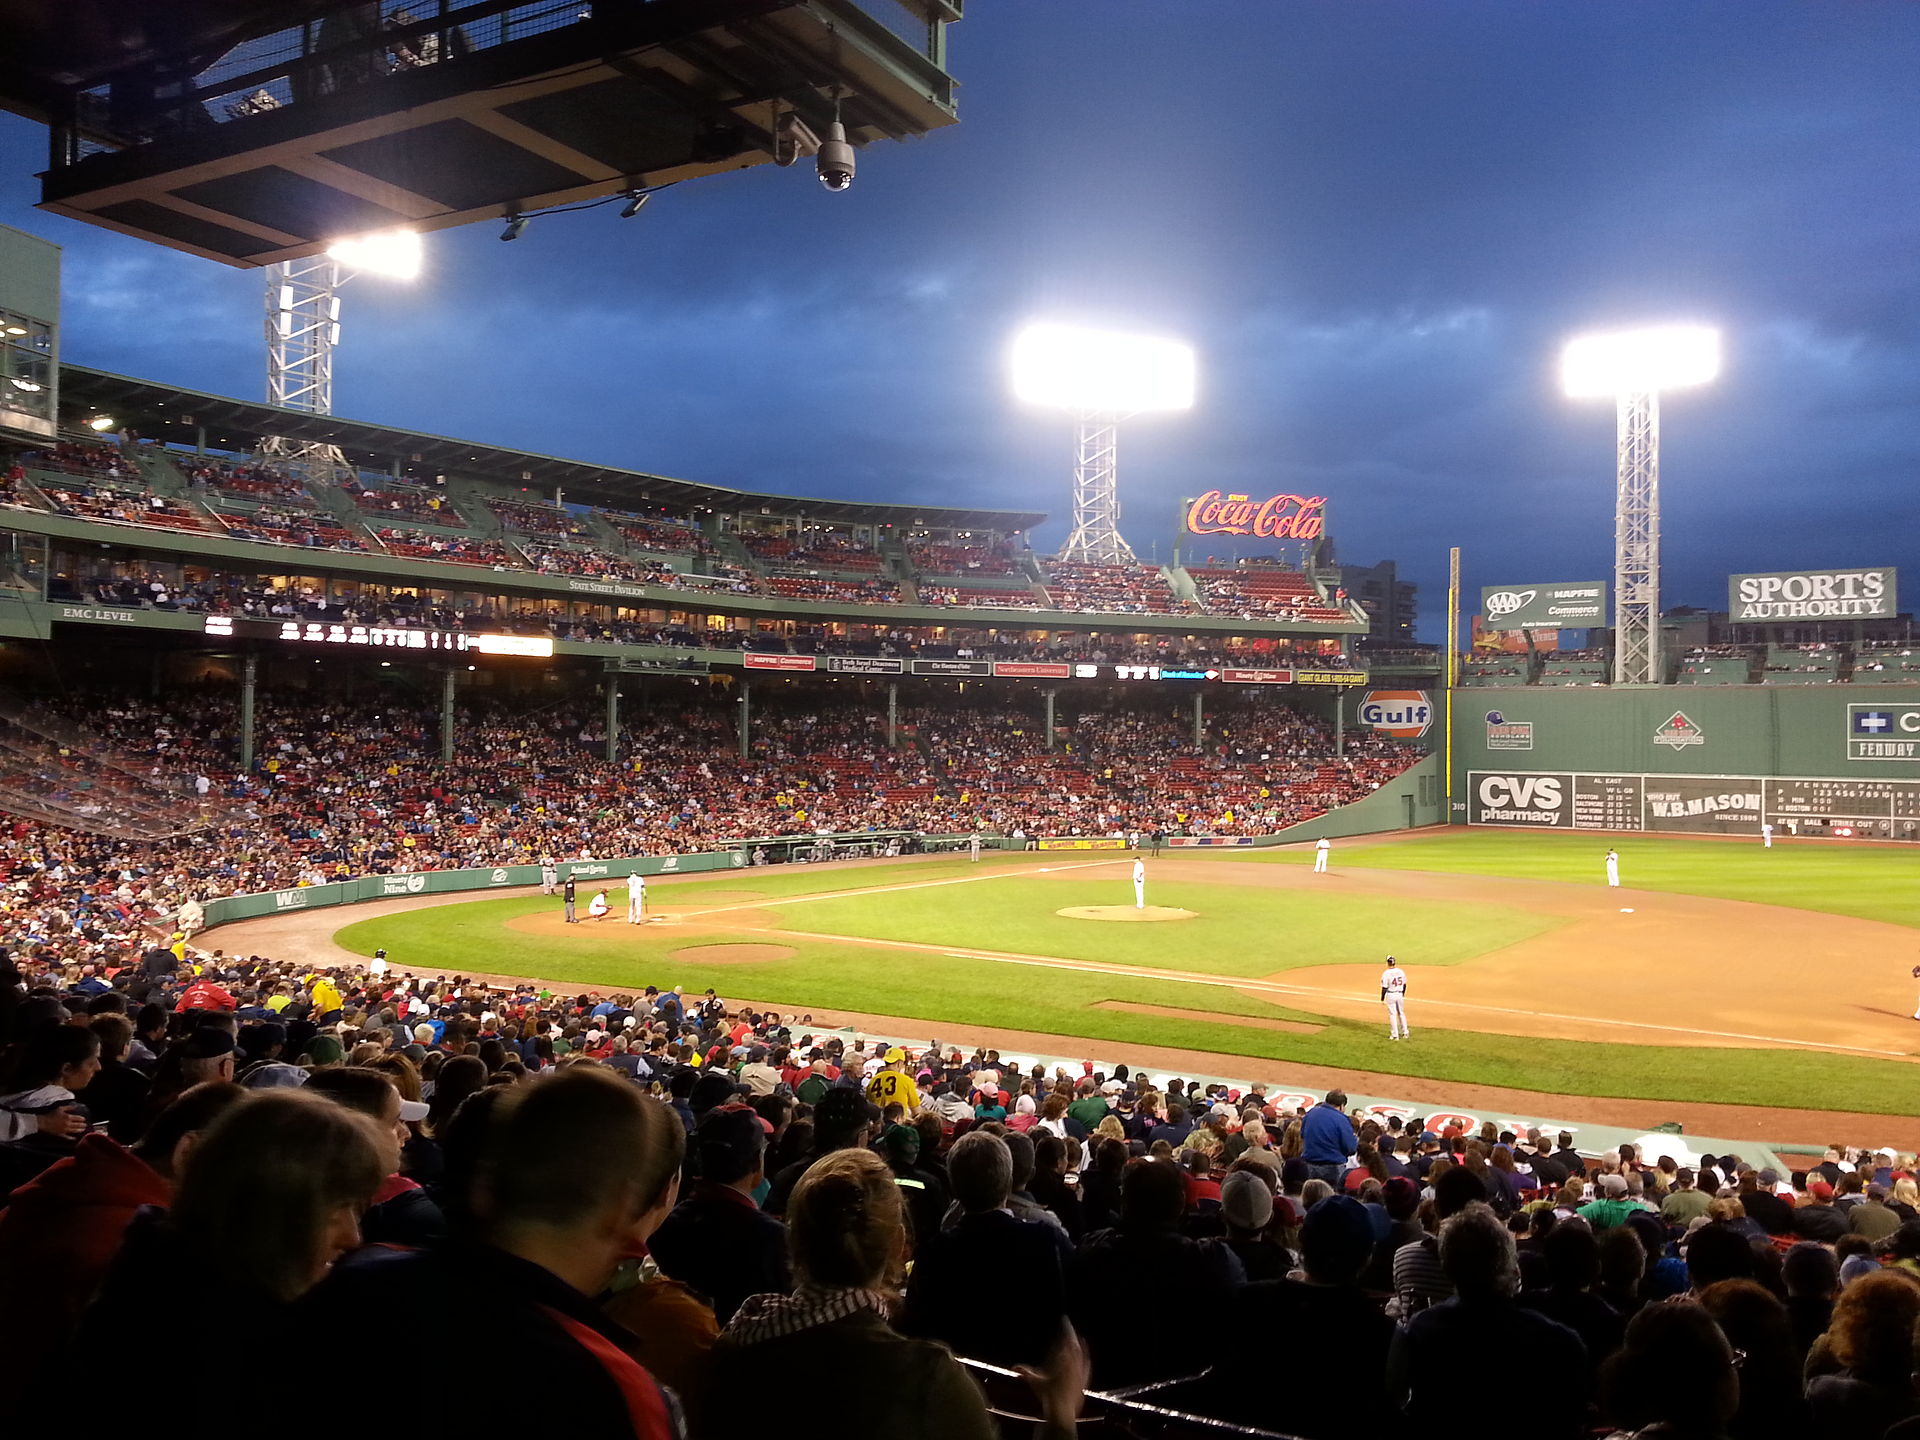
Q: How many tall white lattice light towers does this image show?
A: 3